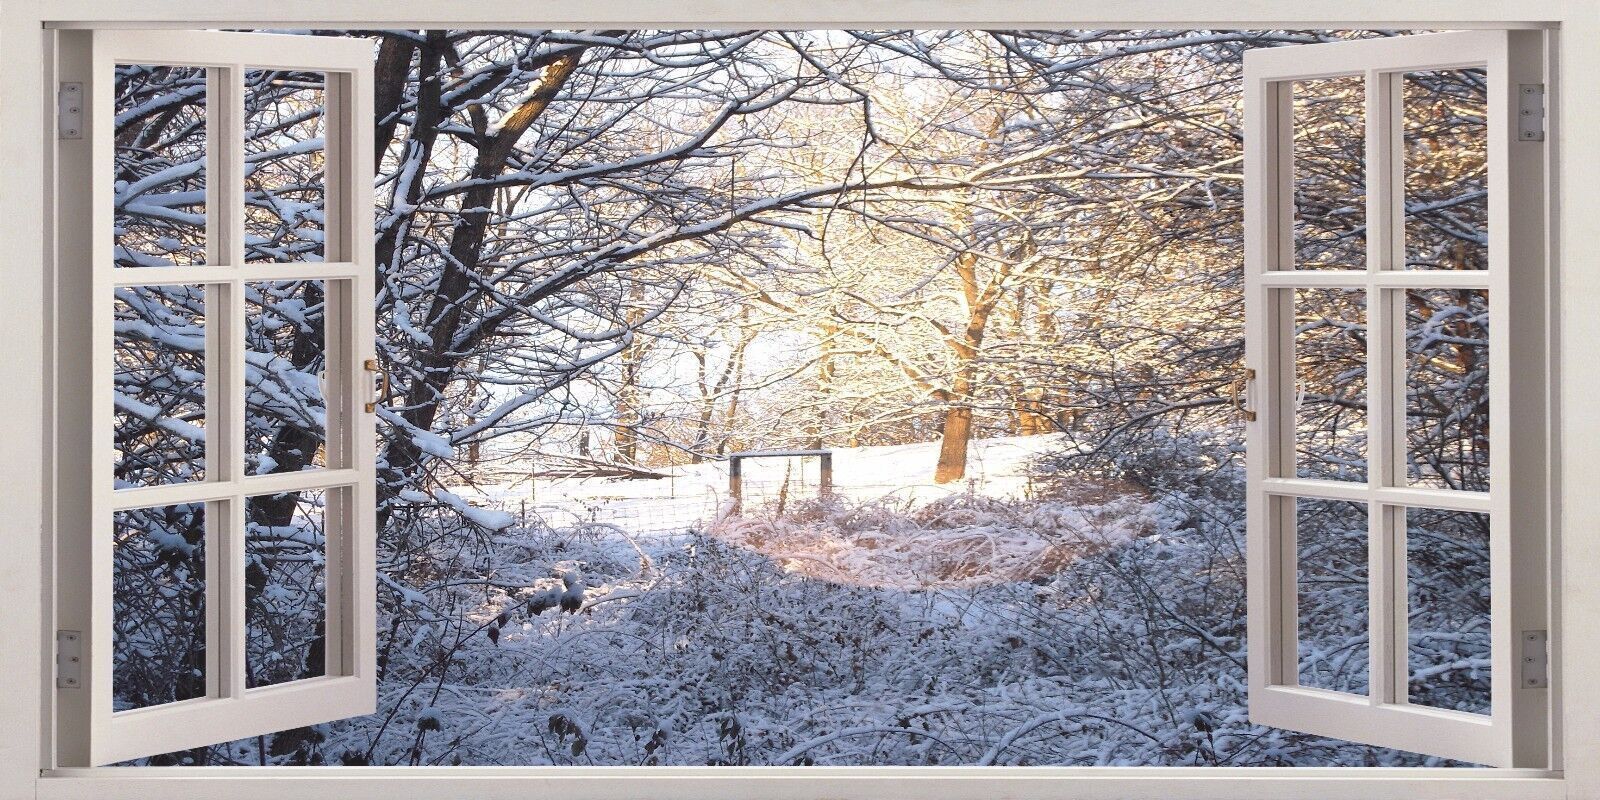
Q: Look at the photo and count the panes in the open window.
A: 12